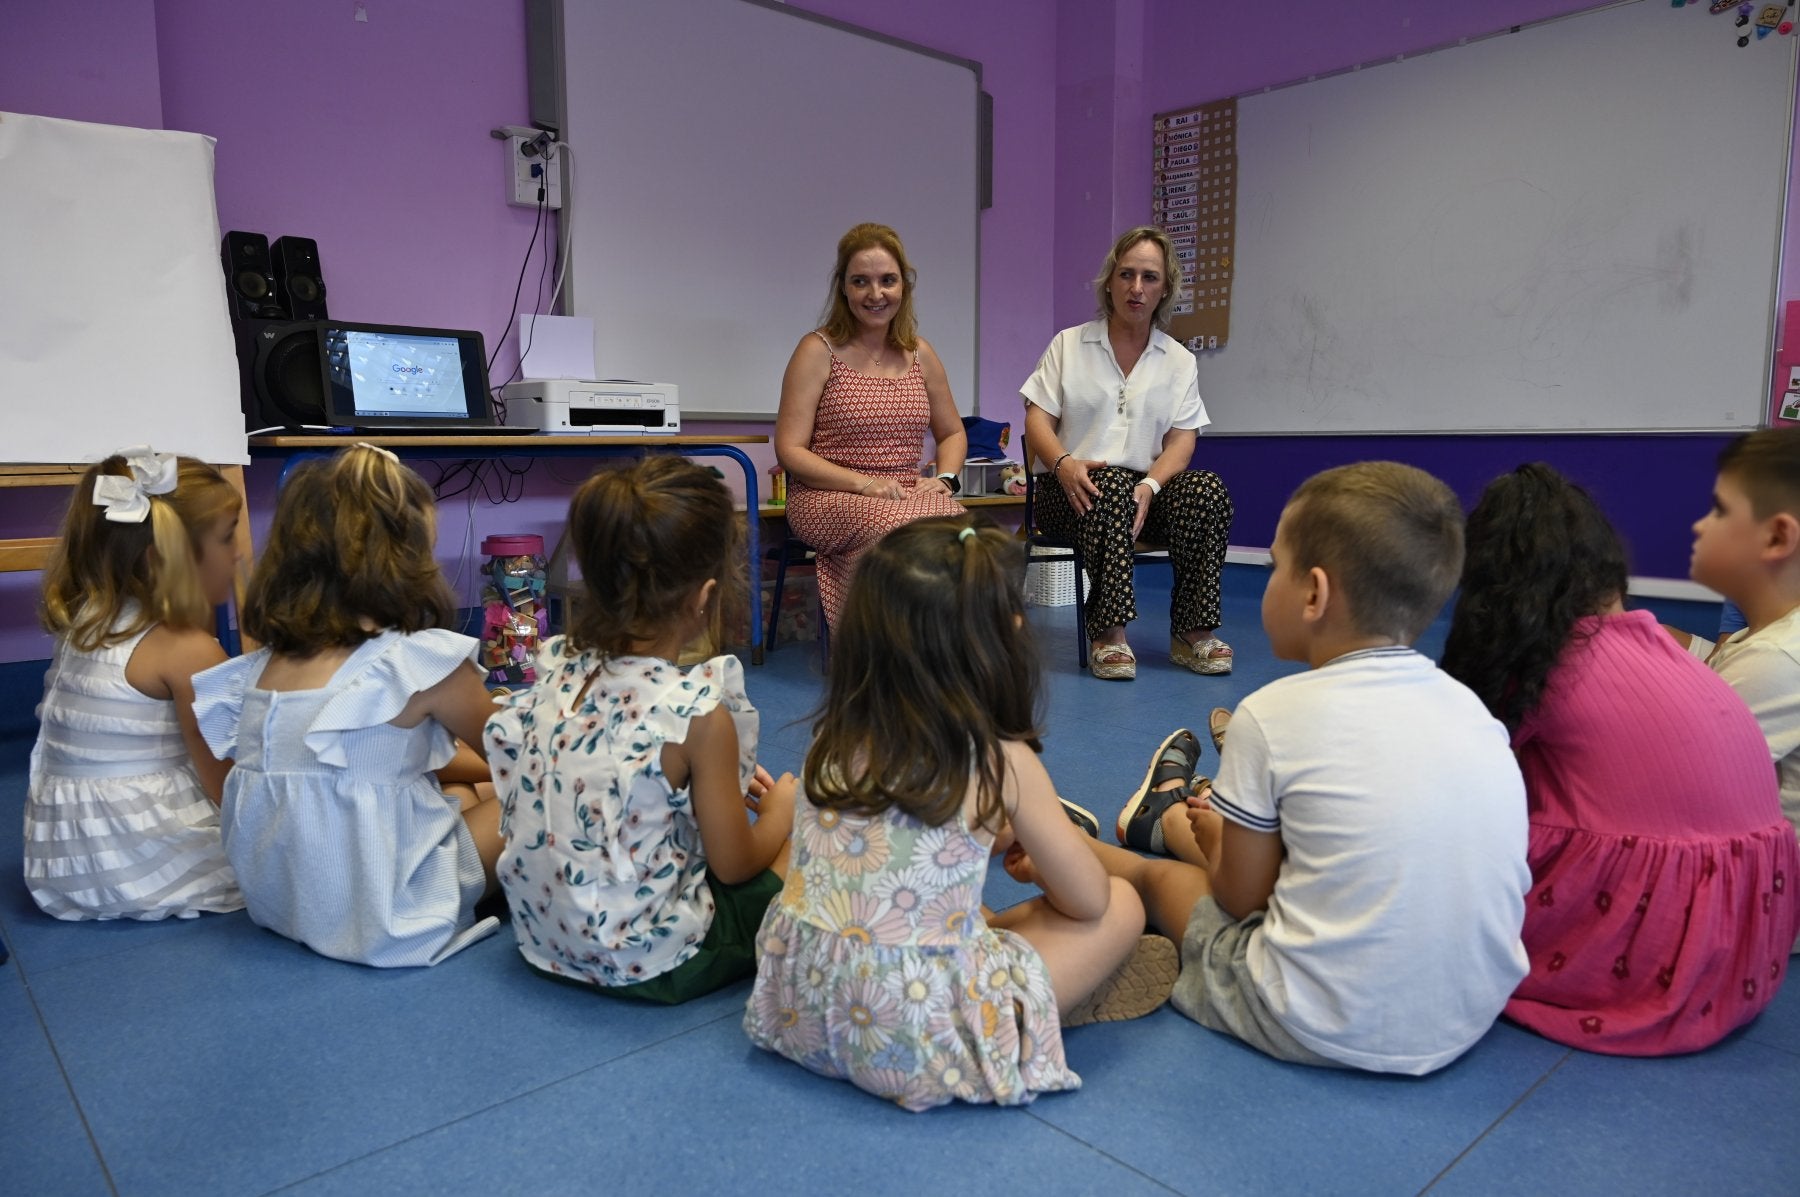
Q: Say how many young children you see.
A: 7